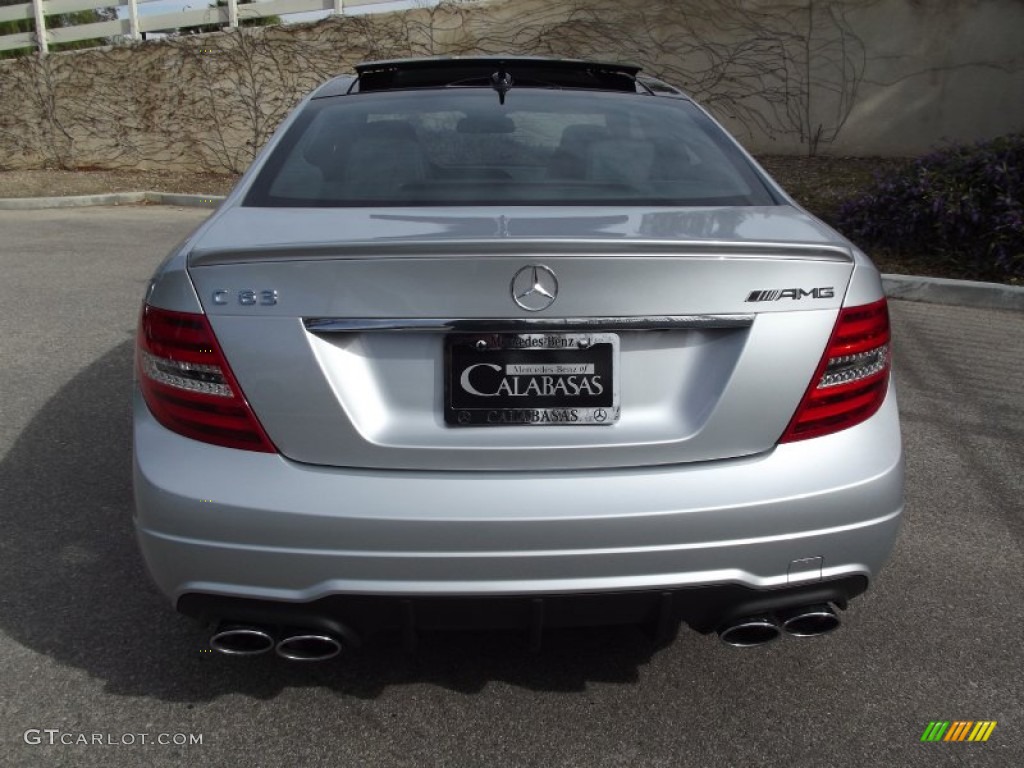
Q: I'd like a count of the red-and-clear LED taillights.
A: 2